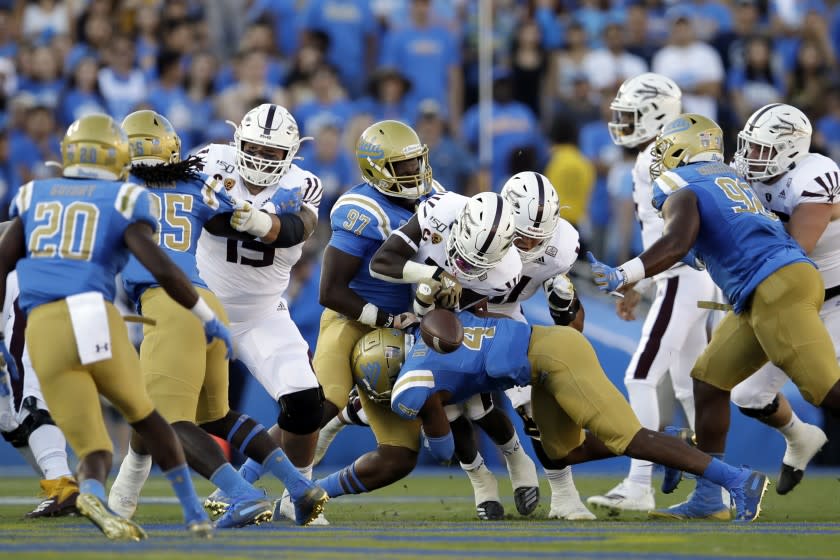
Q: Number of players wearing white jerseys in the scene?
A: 5